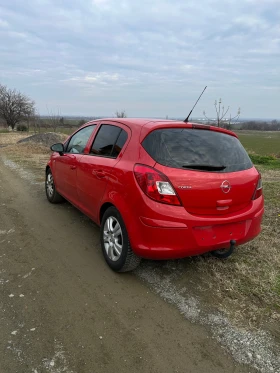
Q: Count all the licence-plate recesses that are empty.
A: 1